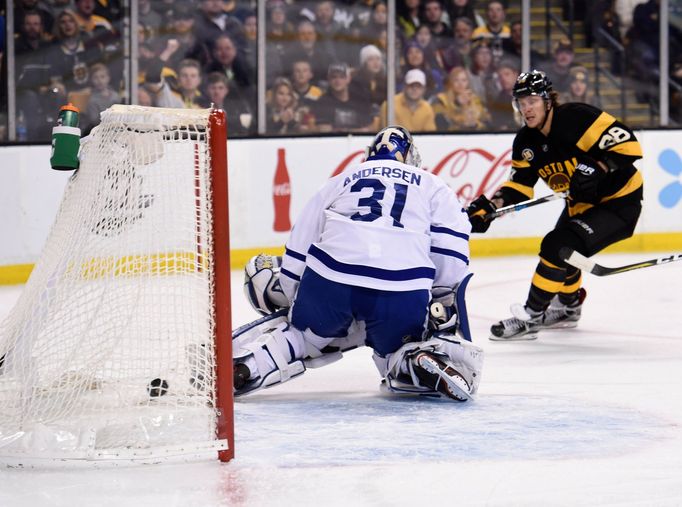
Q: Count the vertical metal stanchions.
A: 6